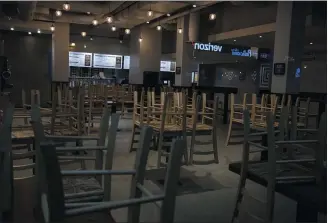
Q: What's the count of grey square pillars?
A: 4